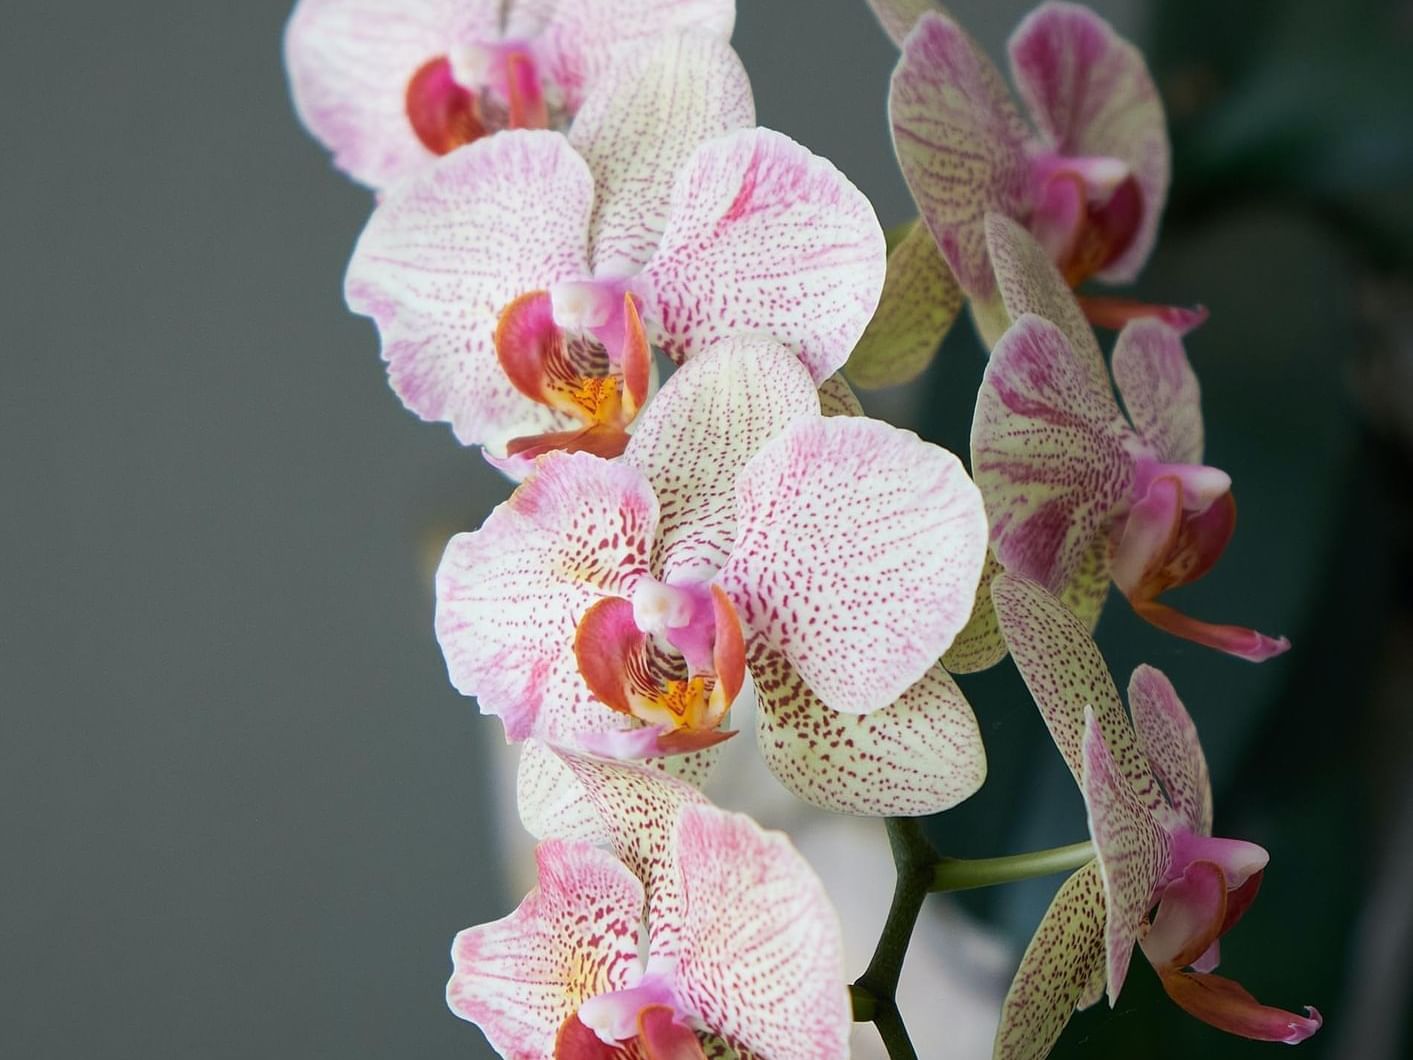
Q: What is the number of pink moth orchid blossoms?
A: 7